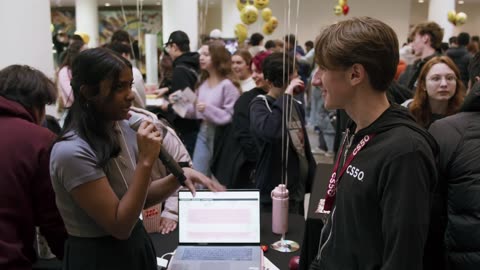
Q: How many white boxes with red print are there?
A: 1